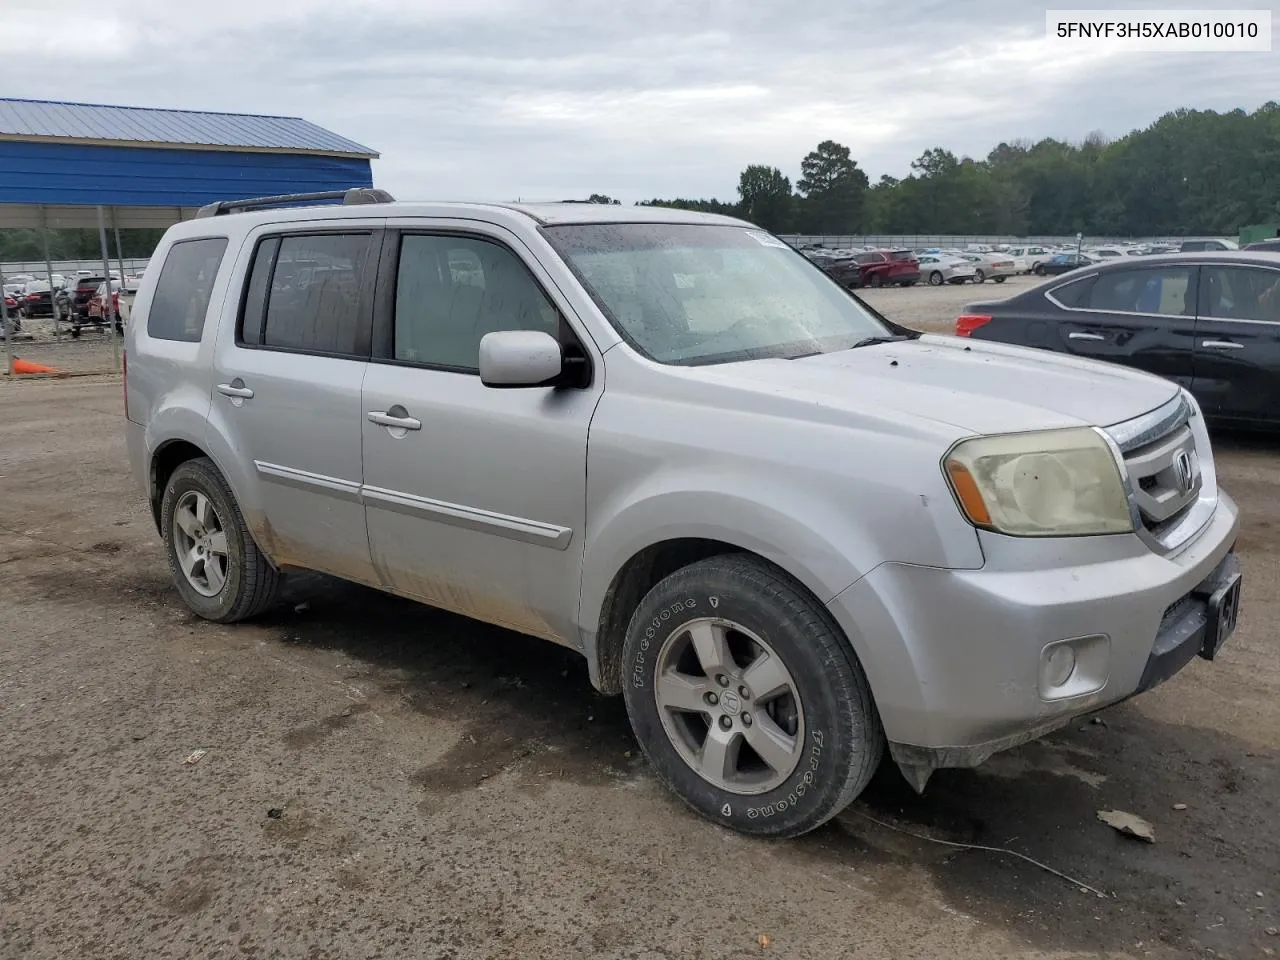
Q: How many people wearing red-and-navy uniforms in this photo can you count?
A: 0